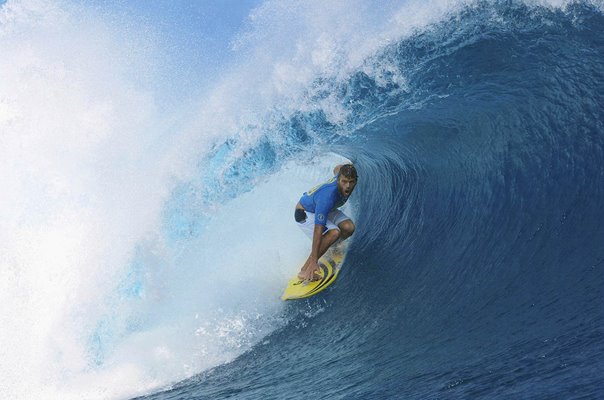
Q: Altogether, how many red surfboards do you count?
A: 0